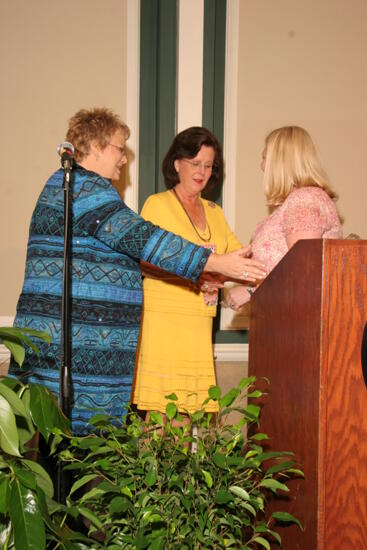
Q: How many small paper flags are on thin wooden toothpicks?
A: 0